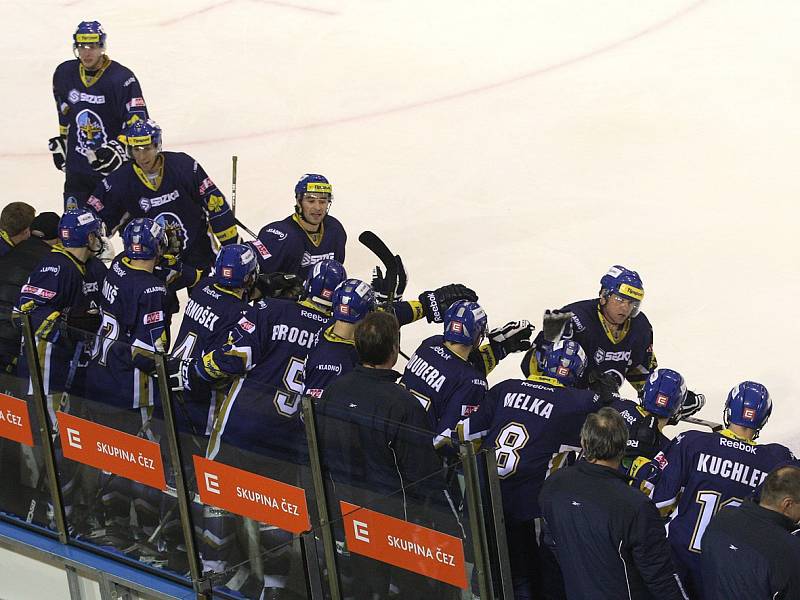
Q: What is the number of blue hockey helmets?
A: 13